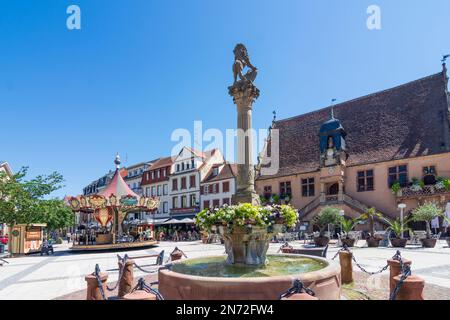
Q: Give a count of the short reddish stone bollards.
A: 9